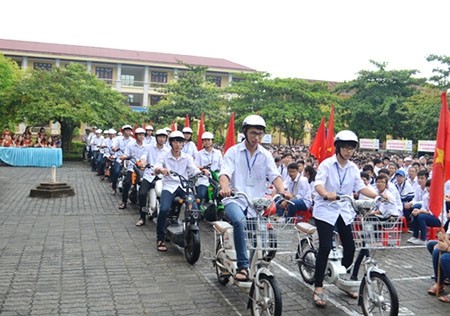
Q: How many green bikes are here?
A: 1